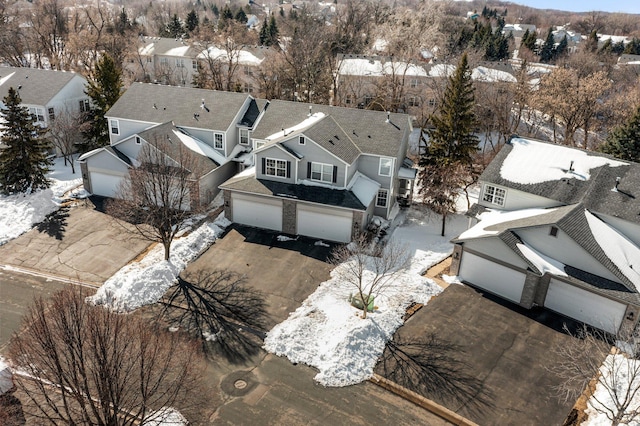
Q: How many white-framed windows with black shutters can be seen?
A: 2